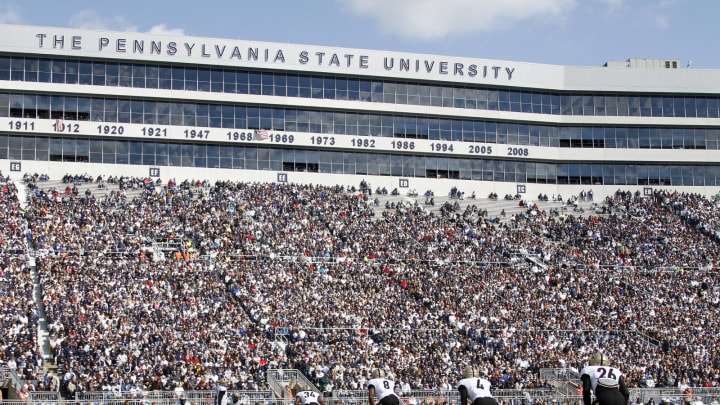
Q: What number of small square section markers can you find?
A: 6